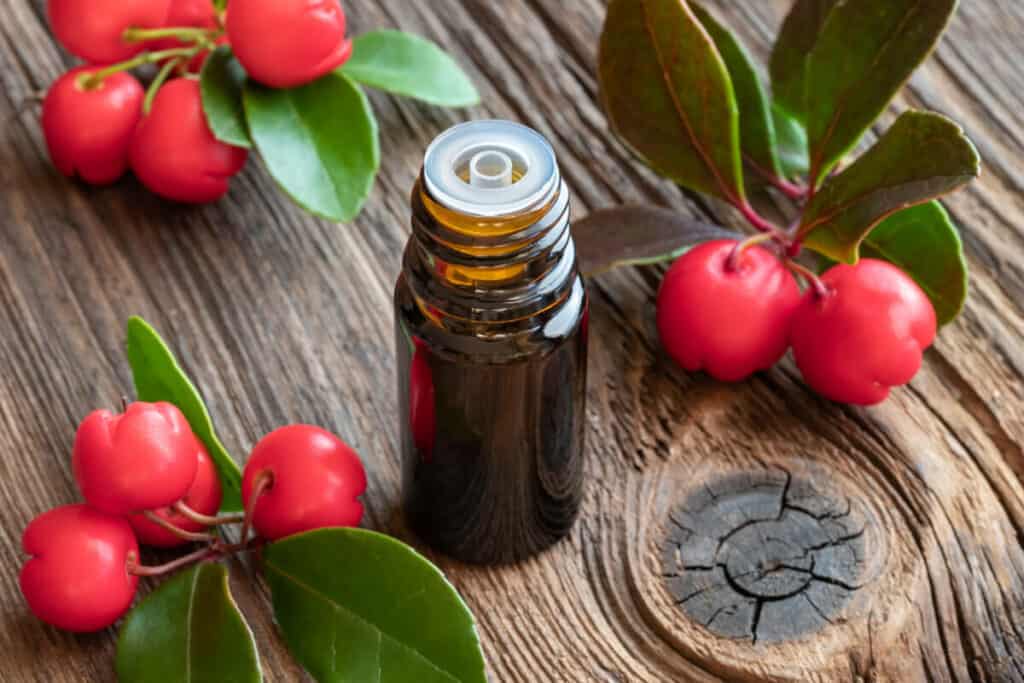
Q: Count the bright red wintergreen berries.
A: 11